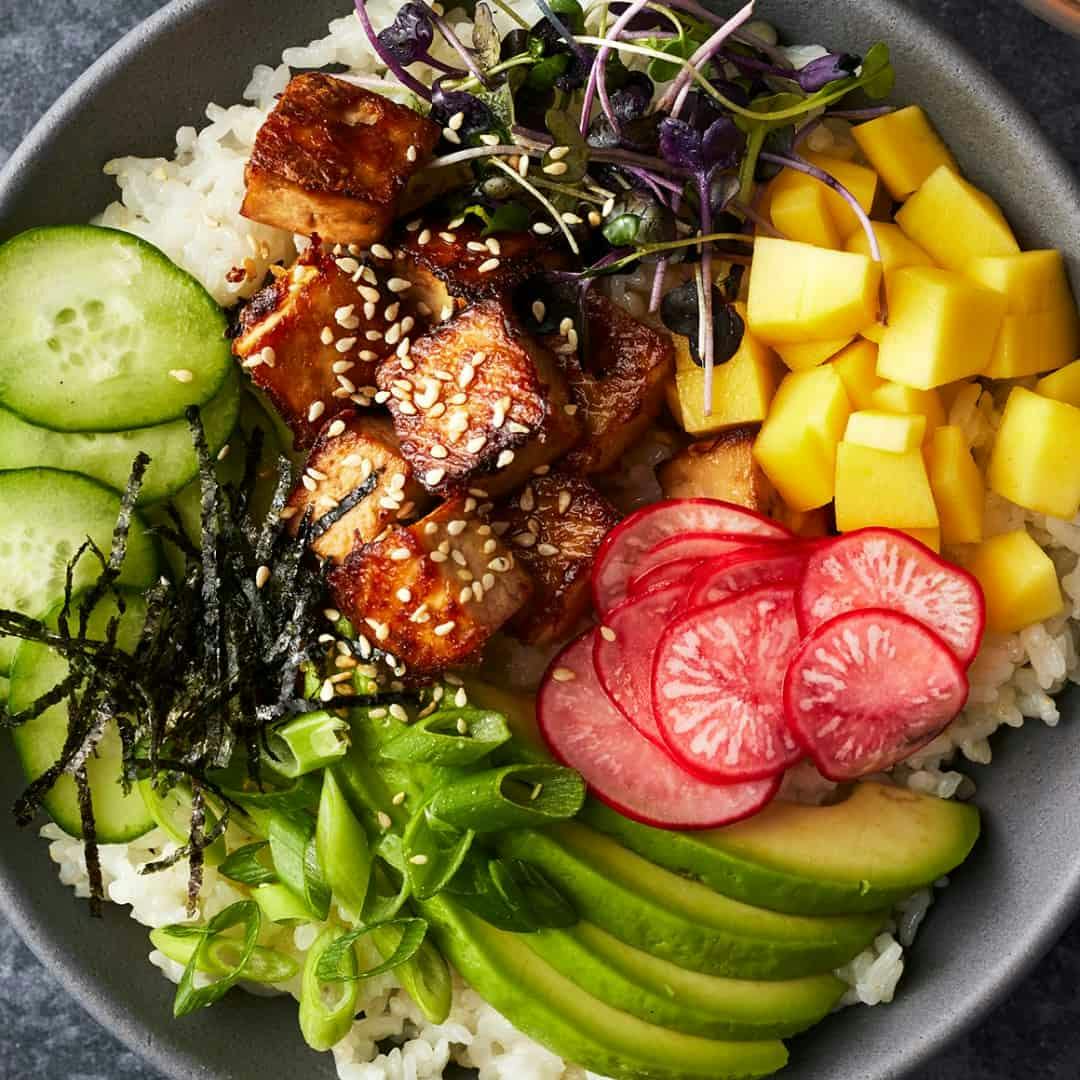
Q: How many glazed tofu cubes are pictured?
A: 9